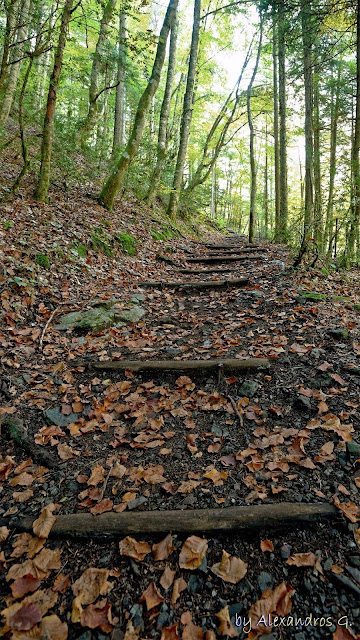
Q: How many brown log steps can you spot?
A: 7